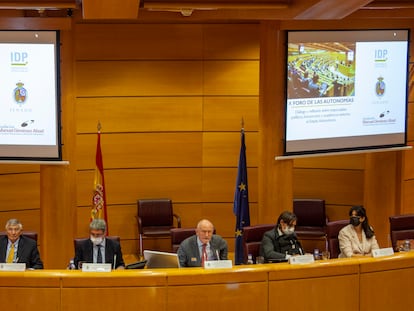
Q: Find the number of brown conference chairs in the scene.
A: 8